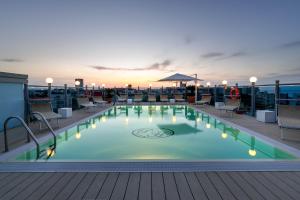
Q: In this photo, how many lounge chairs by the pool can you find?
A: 11